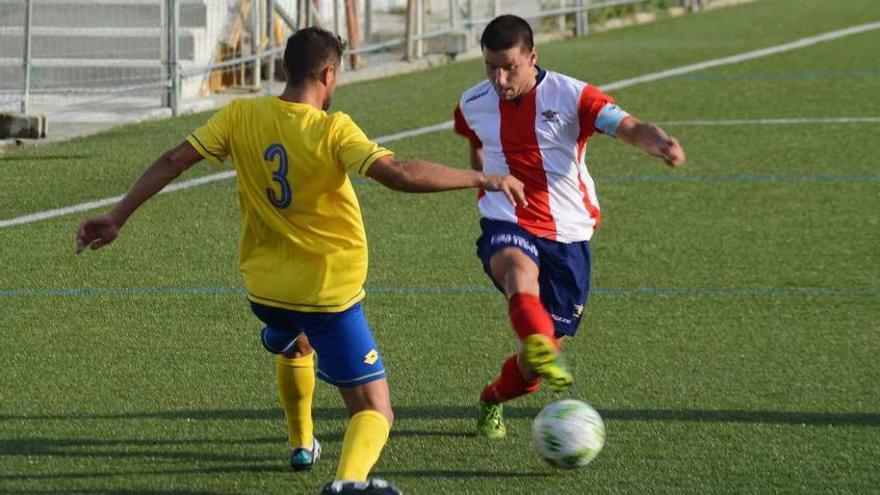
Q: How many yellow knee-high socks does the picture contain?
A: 2